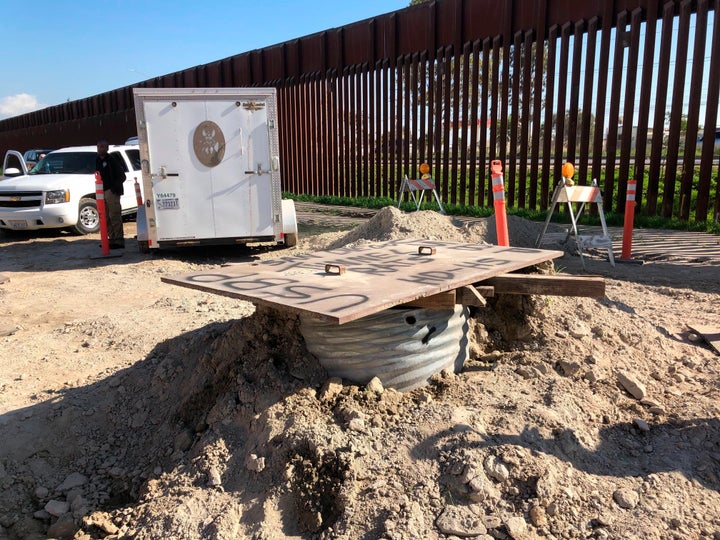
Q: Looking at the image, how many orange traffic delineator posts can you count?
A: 4